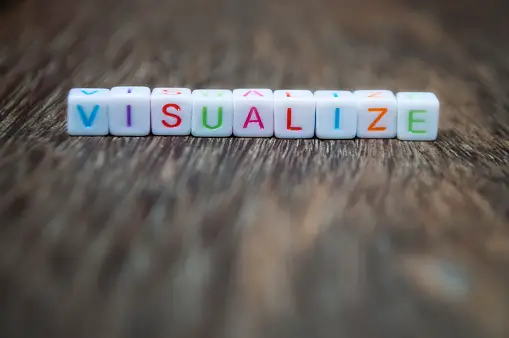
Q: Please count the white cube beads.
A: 9